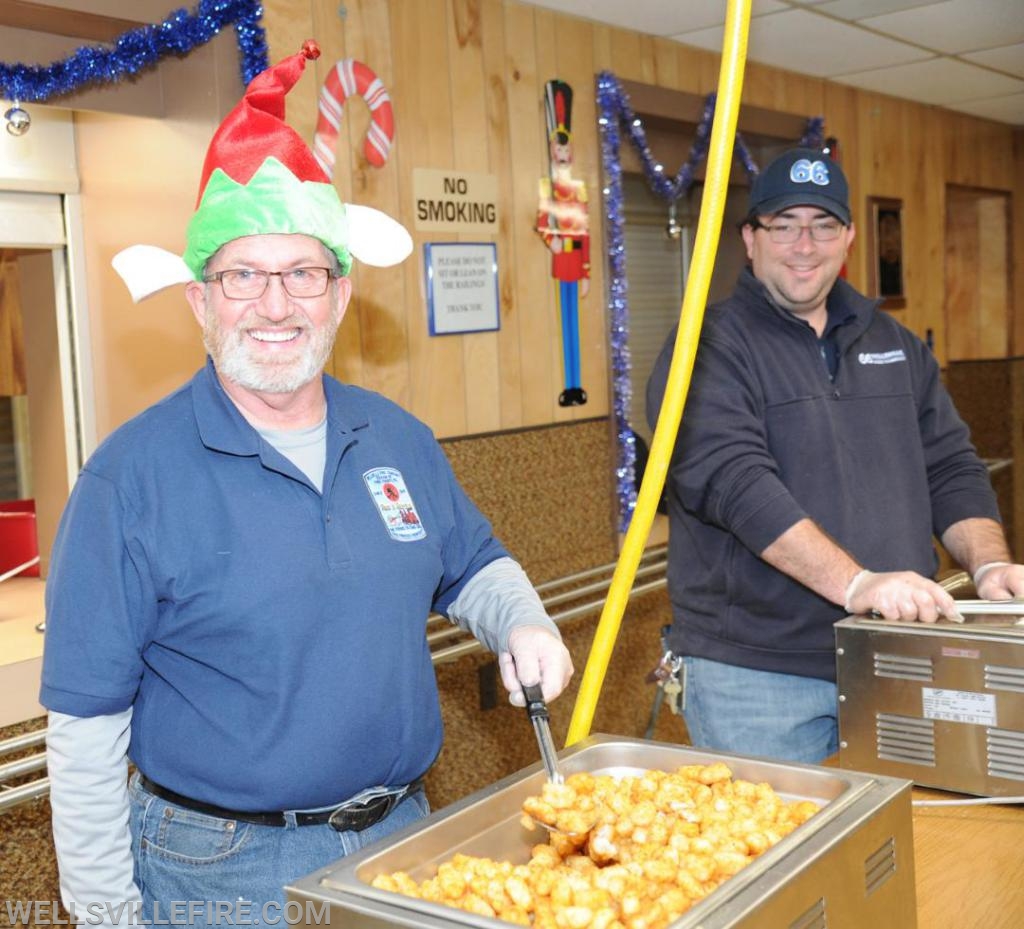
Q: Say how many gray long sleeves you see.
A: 2